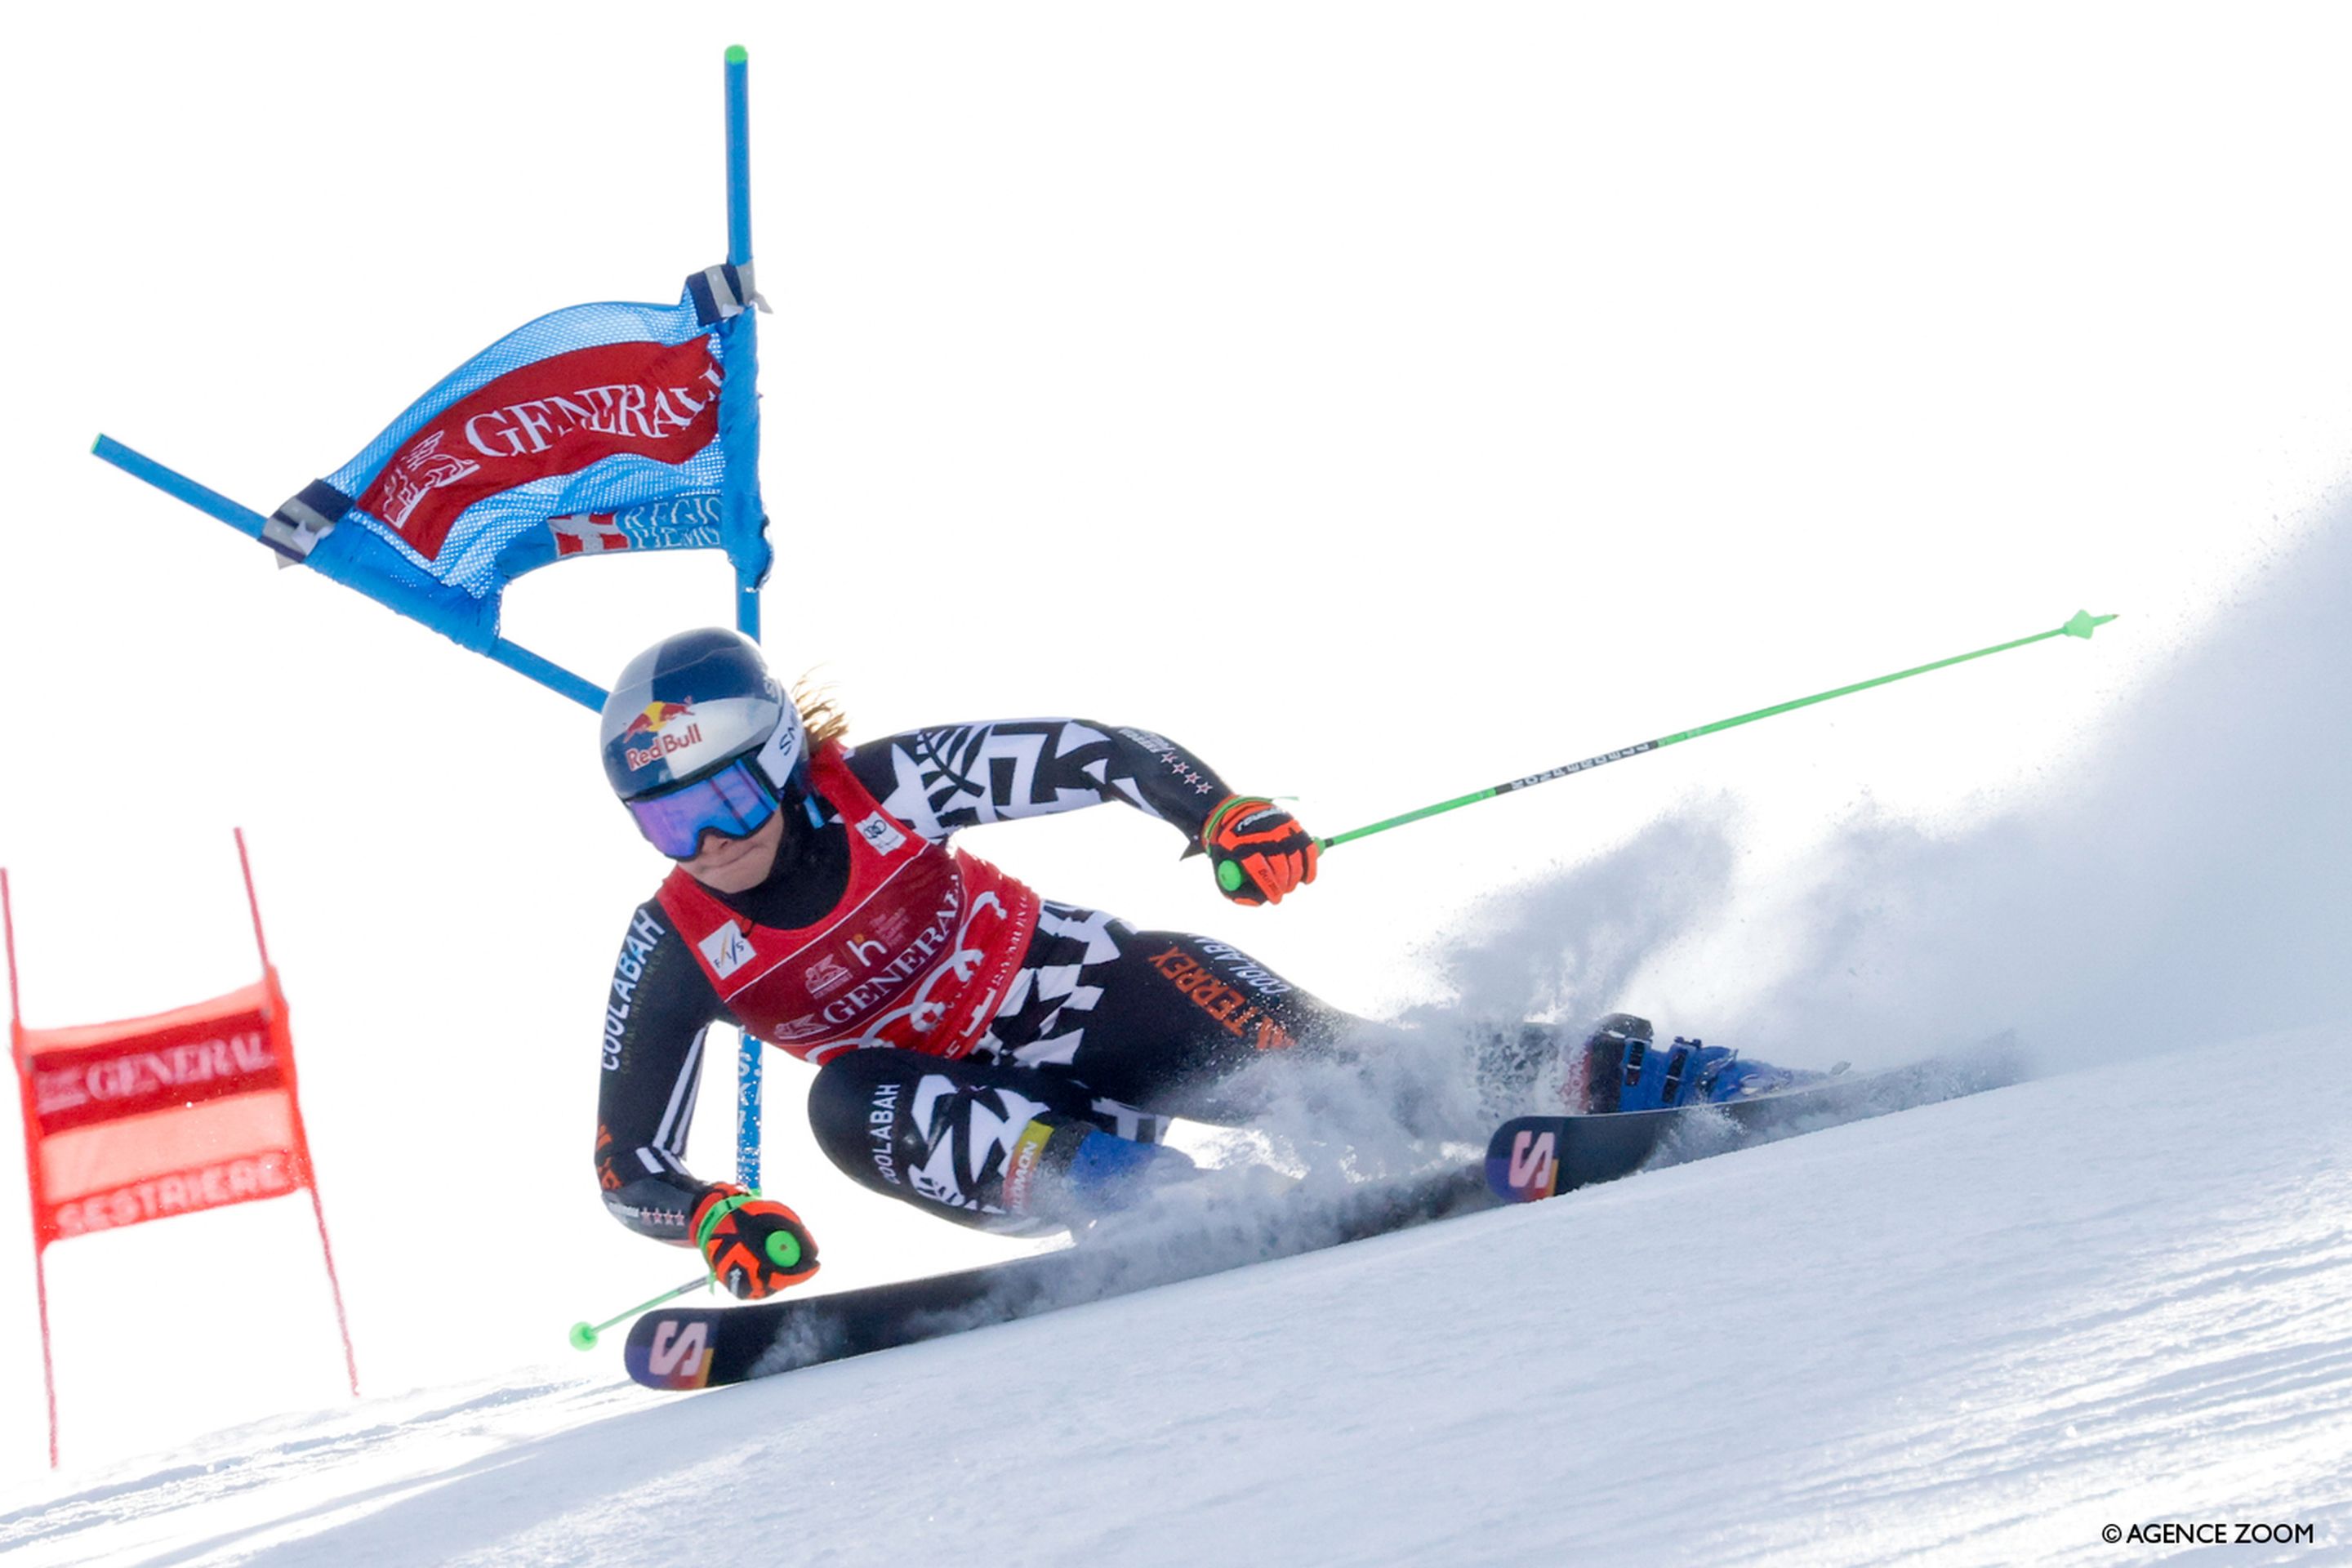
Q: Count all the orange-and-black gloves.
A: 2